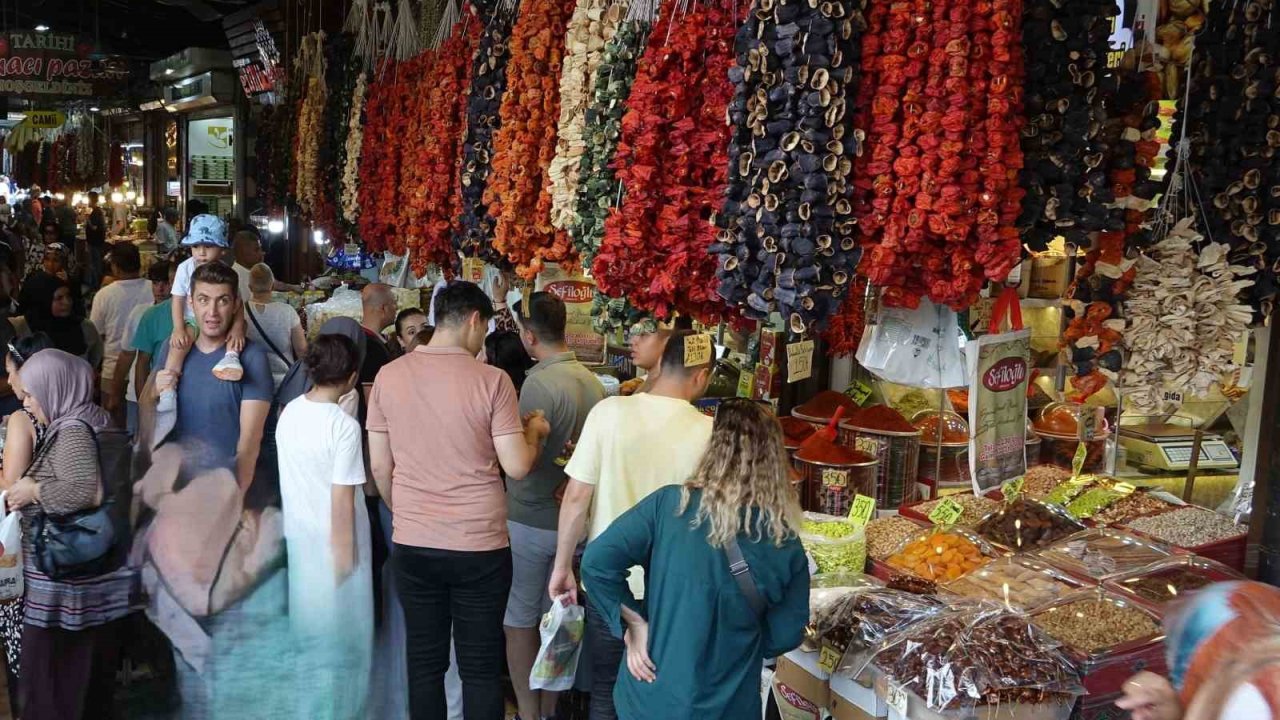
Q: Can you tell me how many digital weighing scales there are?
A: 1